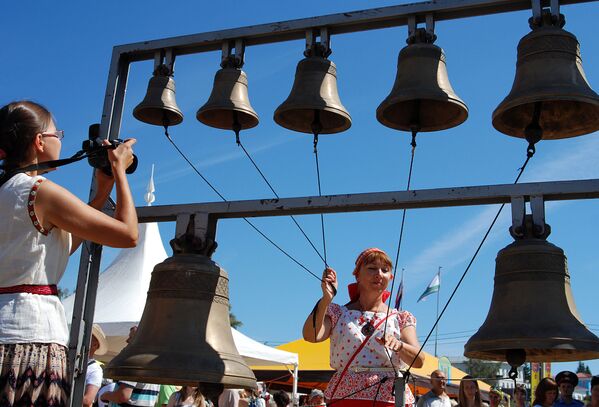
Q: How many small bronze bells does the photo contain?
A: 5